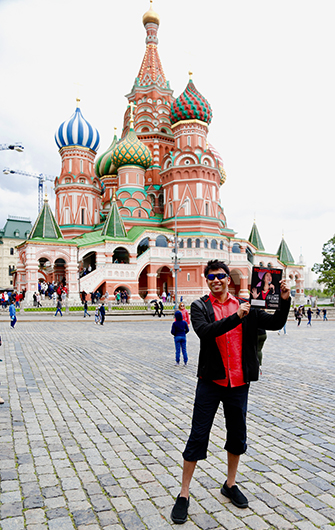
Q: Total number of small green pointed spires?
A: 4